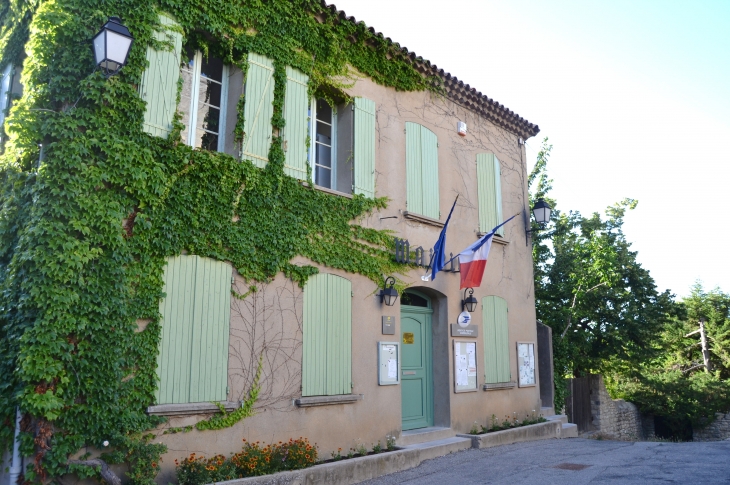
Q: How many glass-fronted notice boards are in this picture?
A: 3